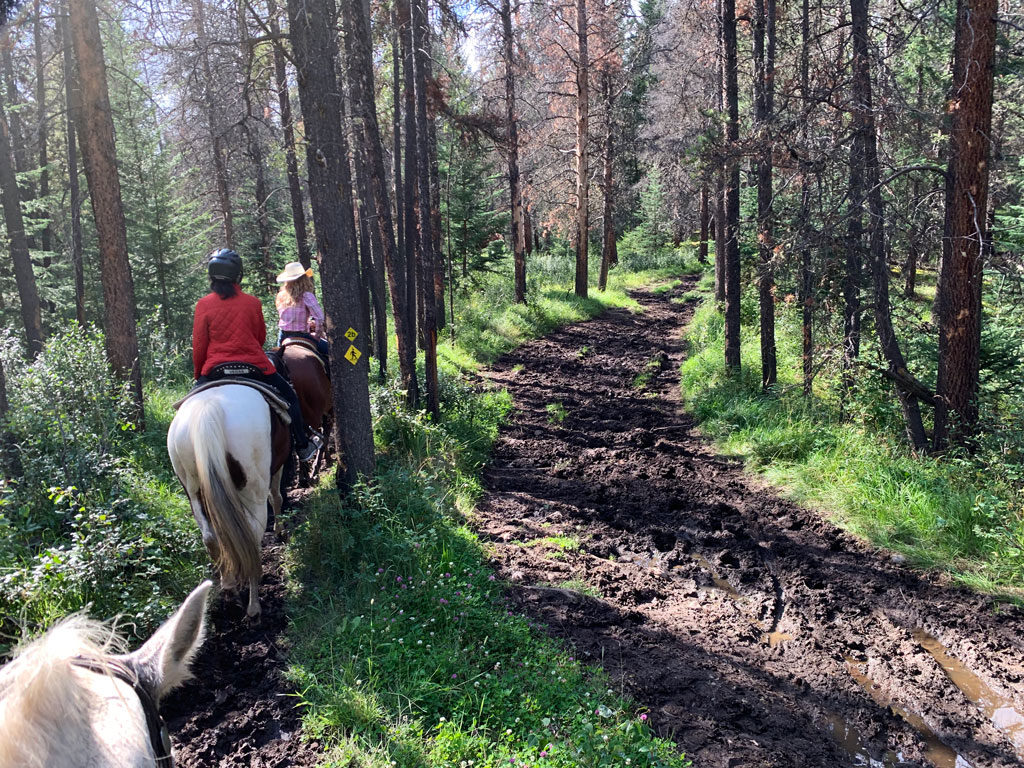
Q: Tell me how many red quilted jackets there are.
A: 1